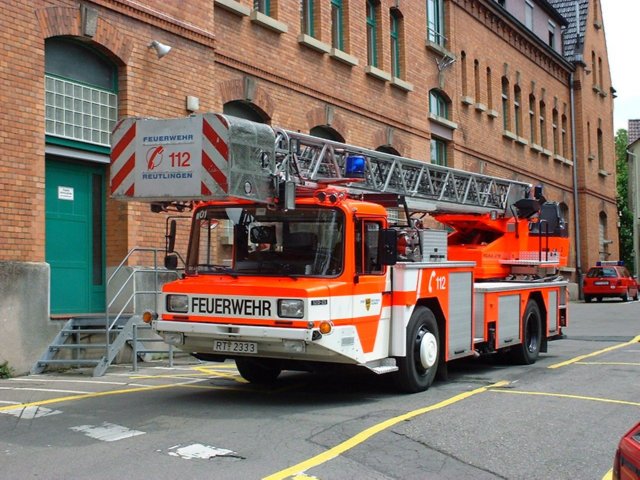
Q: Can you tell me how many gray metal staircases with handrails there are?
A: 1